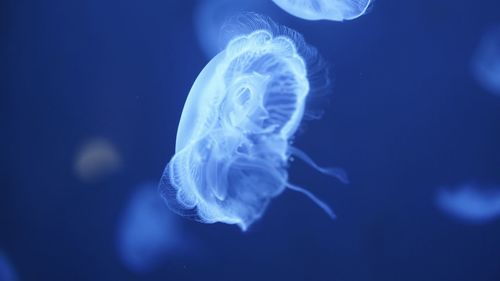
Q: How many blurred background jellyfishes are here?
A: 6